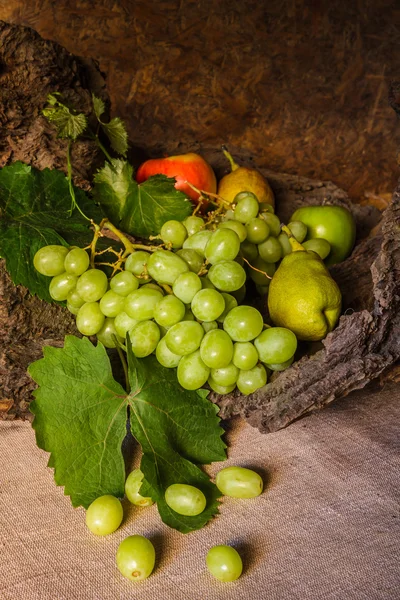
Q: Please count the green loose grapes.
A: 6